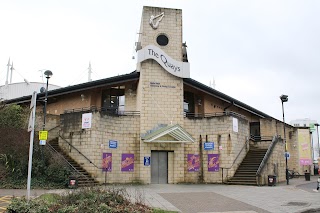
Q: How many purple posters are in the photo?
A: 4